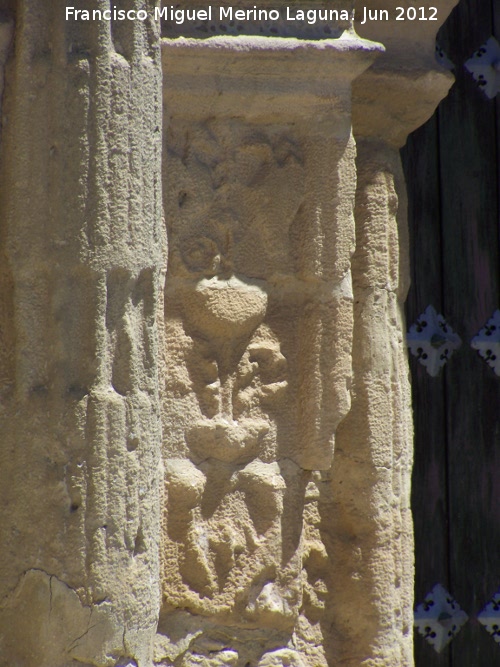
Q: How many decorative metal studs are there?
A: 6